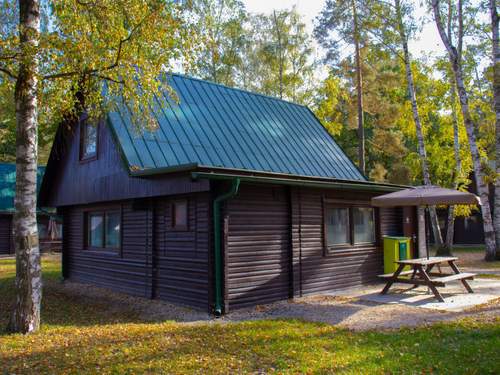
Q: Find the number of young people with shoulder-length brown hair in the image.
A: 0